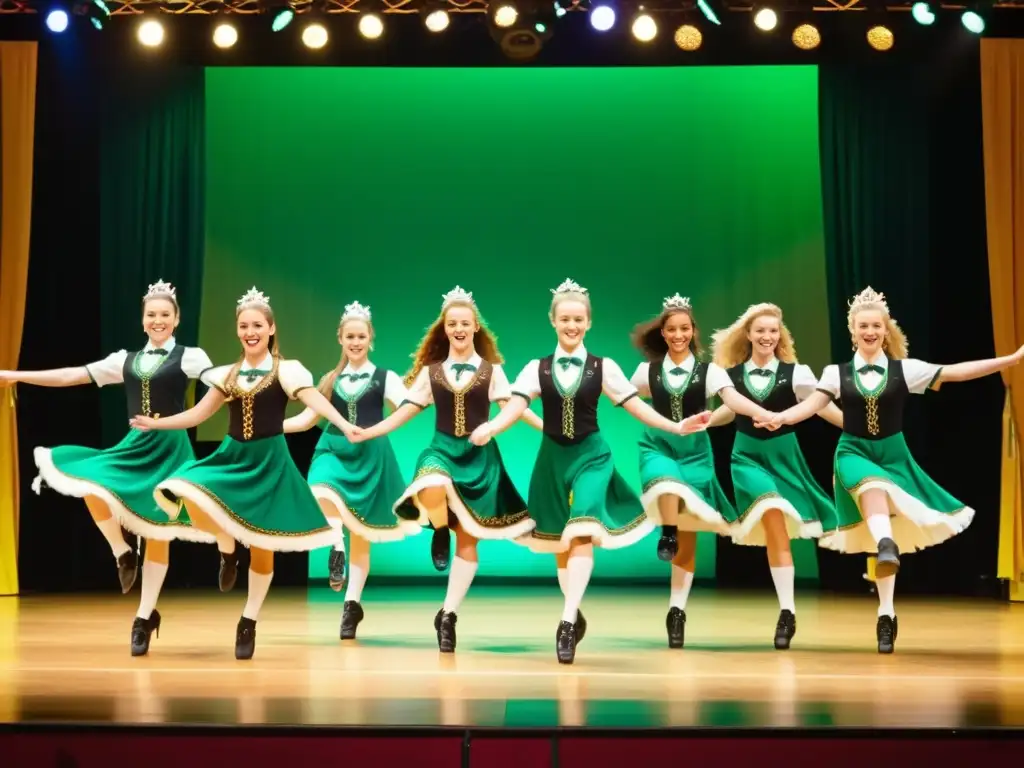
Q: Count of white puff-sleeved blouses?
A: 8